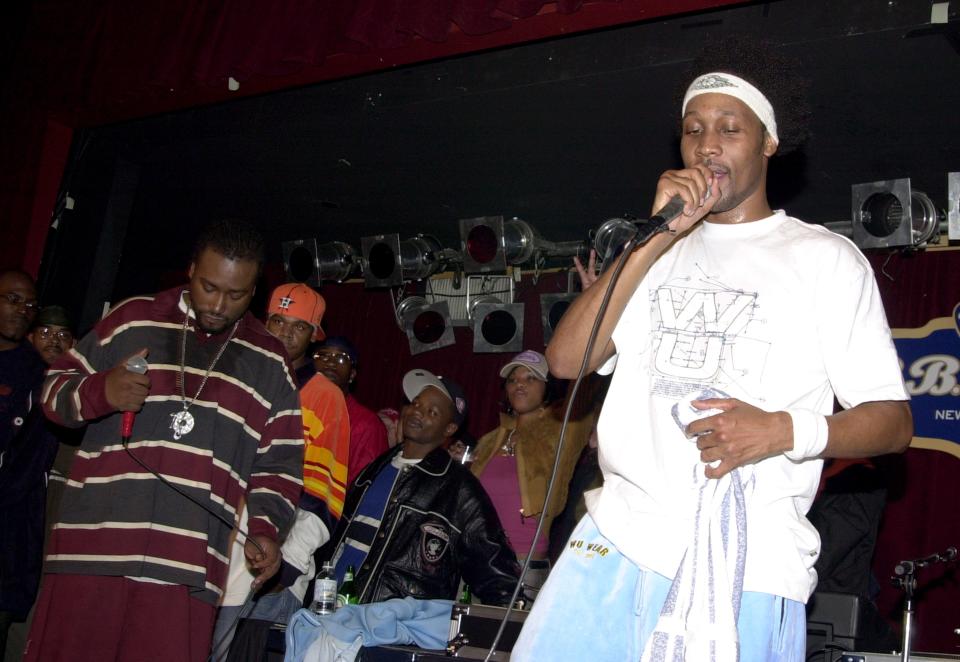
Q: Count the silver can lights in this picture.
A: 9